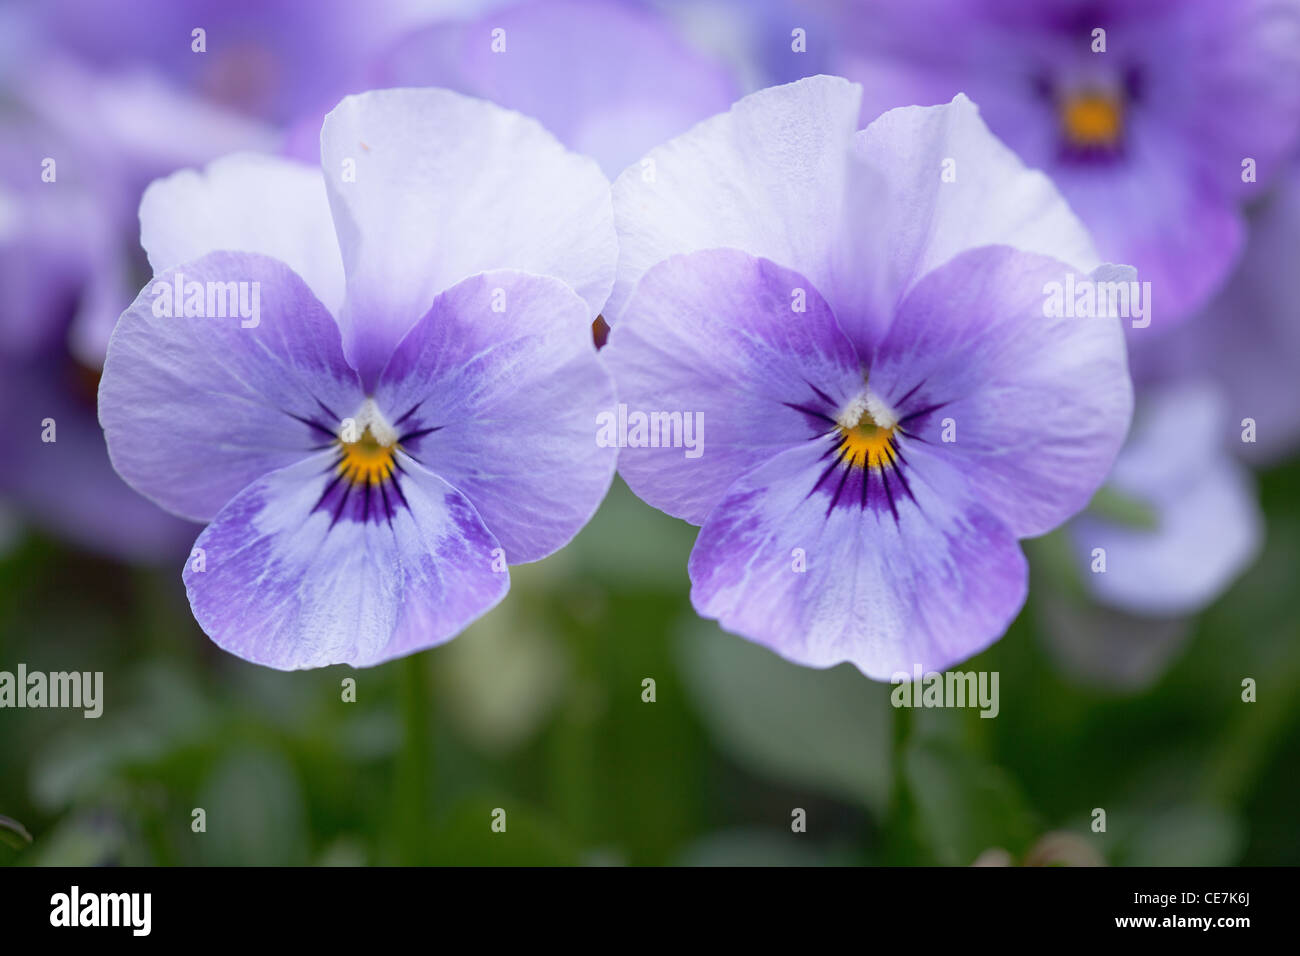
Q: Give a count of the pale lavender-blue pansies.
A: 2